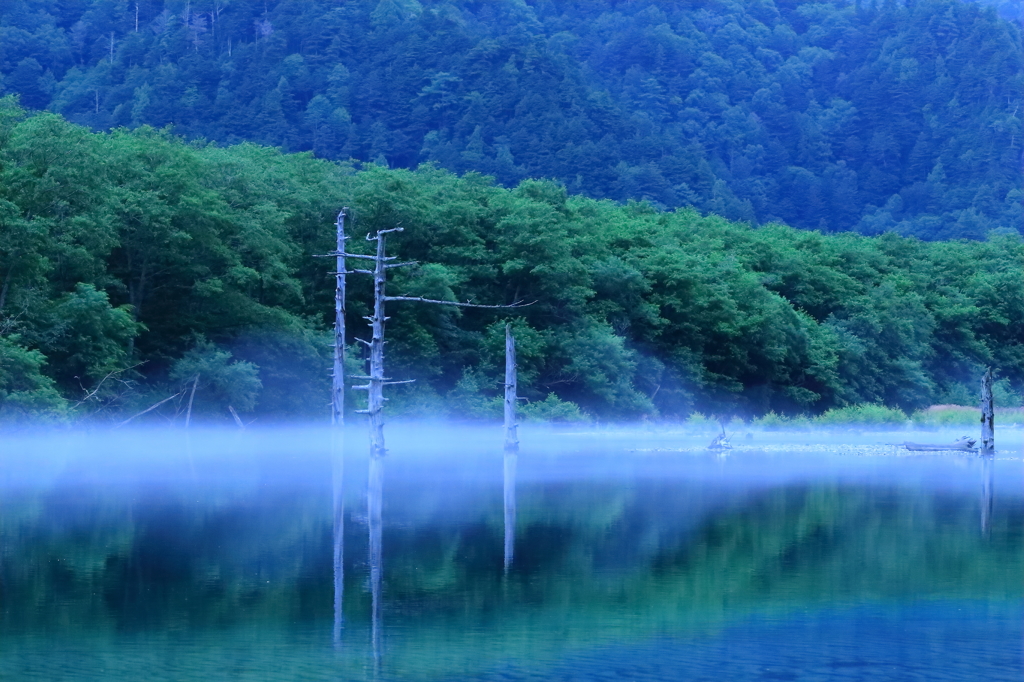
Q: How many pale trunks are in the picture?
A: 4